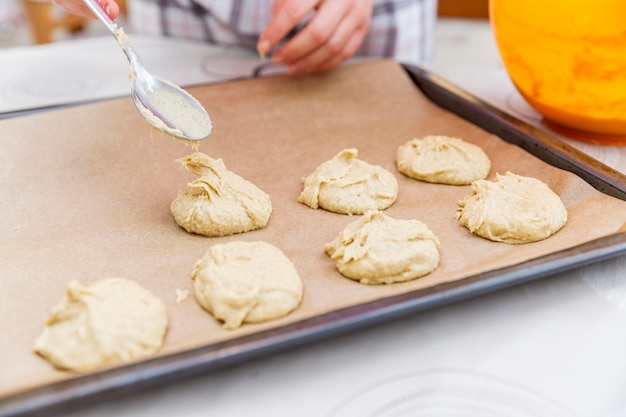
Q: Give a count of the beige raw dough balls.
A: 7